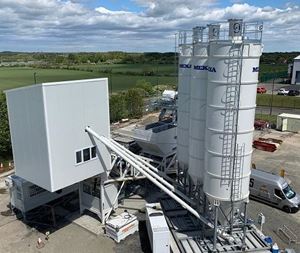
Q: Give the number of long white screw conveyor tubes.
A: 3